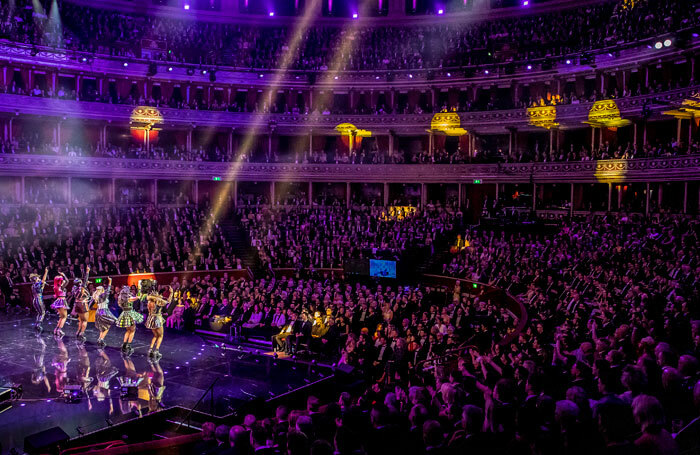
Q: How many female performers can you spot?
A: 6